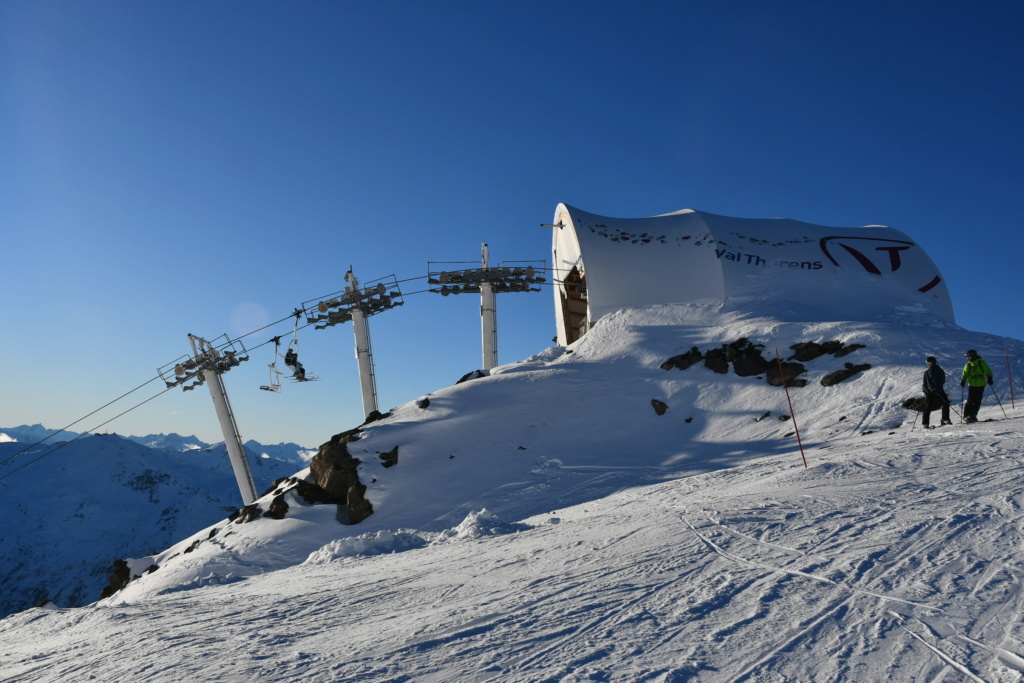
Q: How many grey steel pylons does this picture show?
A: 3